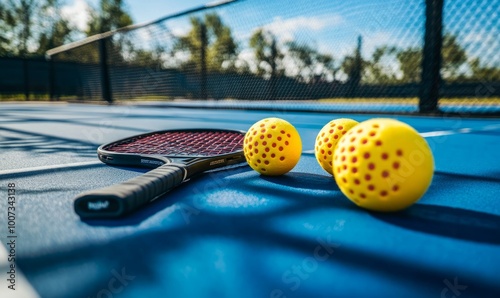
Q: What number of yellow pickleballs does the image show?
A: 3